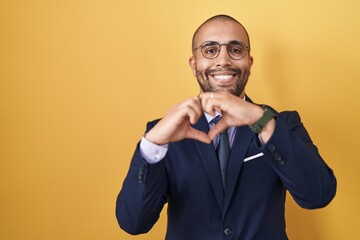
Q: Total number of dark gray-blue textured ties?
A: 1